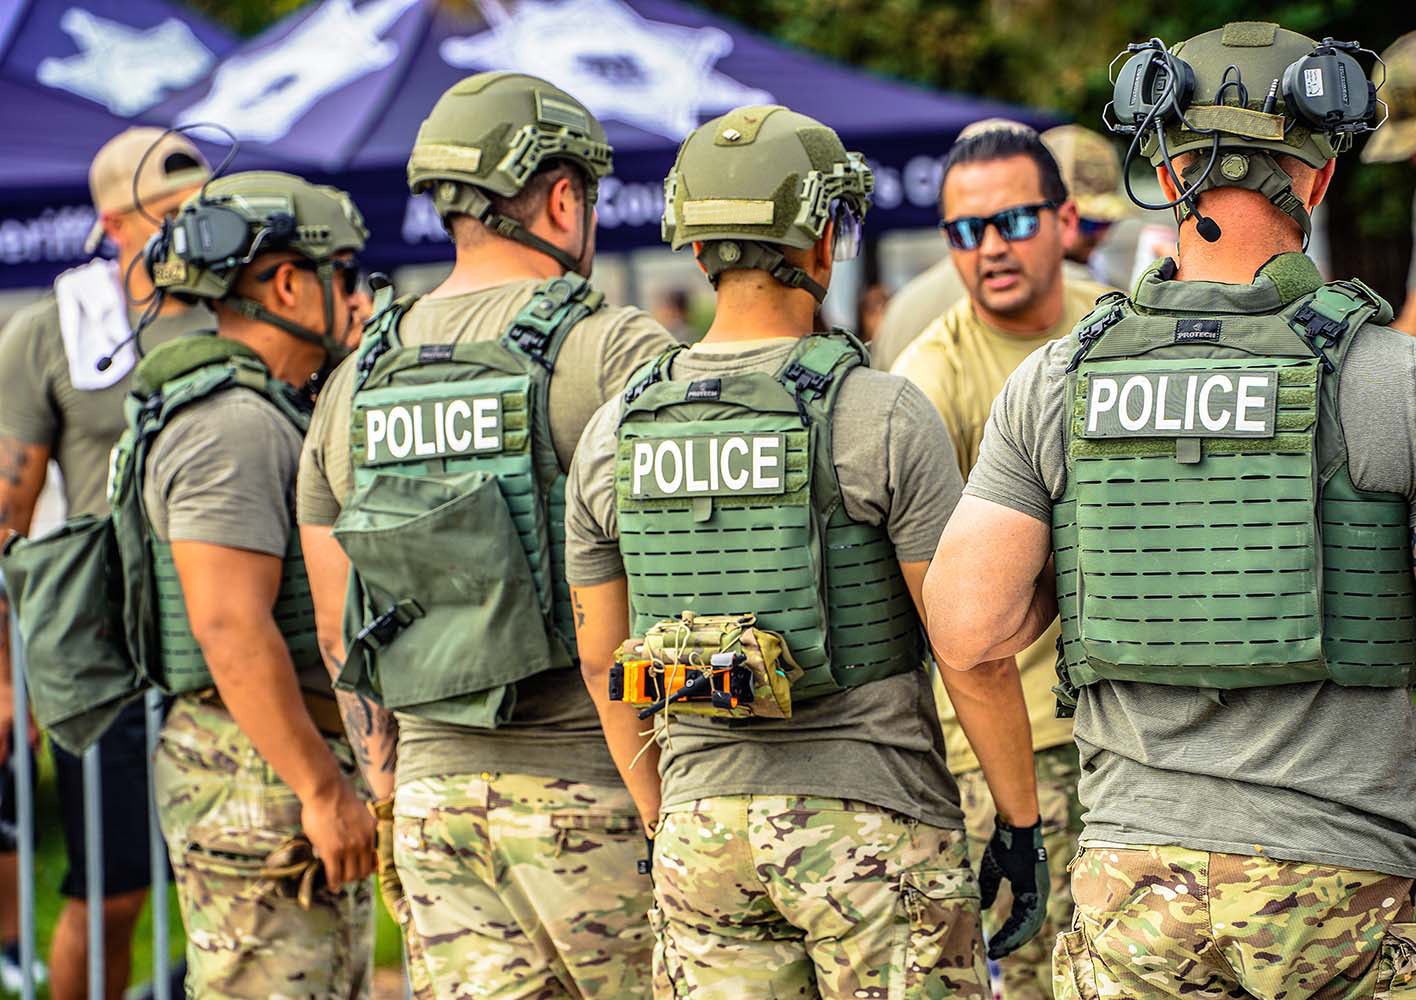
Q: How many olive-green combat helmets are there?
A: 4